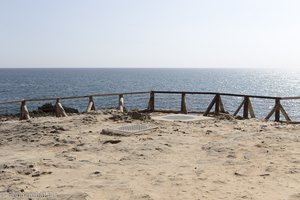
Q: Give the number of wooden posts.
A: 9